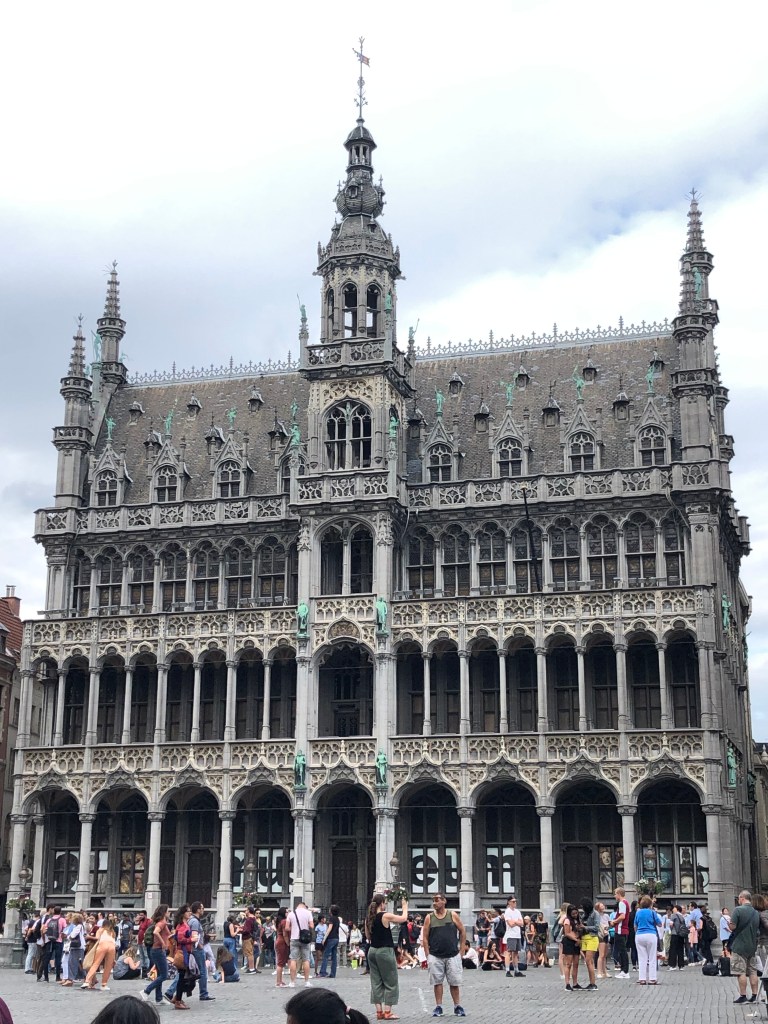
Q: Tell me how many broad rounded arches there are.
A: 9